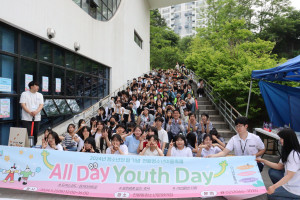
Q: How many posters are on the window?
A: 5